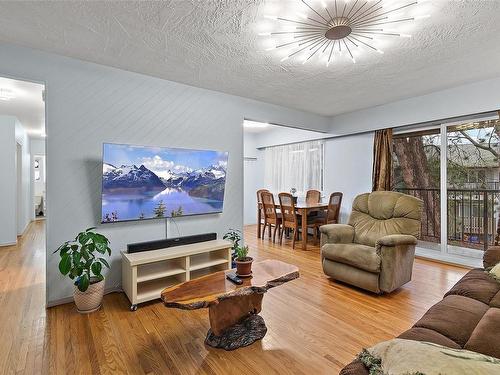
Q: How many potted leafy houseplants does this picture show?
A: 3